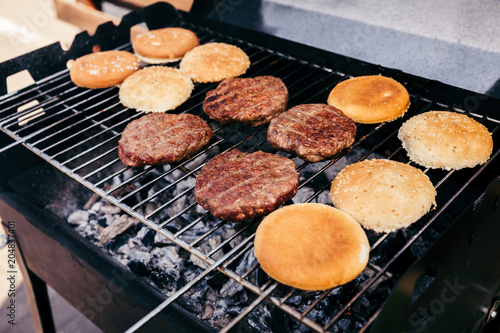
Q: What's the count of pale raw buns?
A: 4